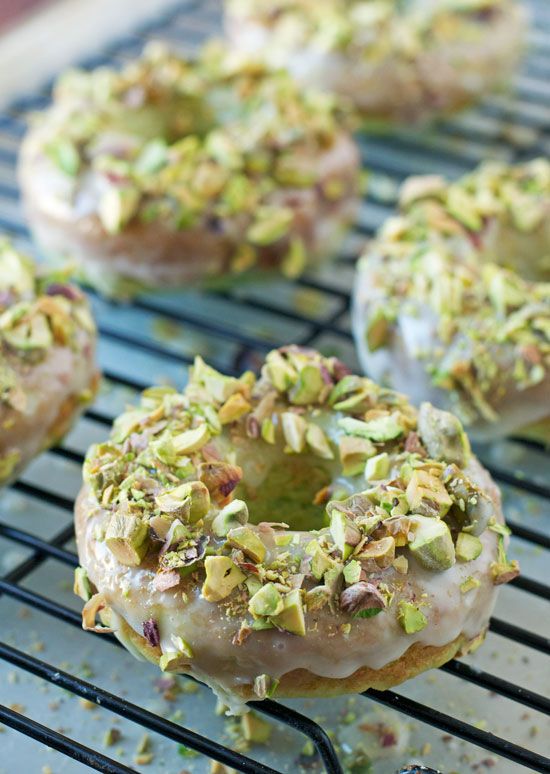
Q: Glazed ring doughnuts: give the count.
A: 5